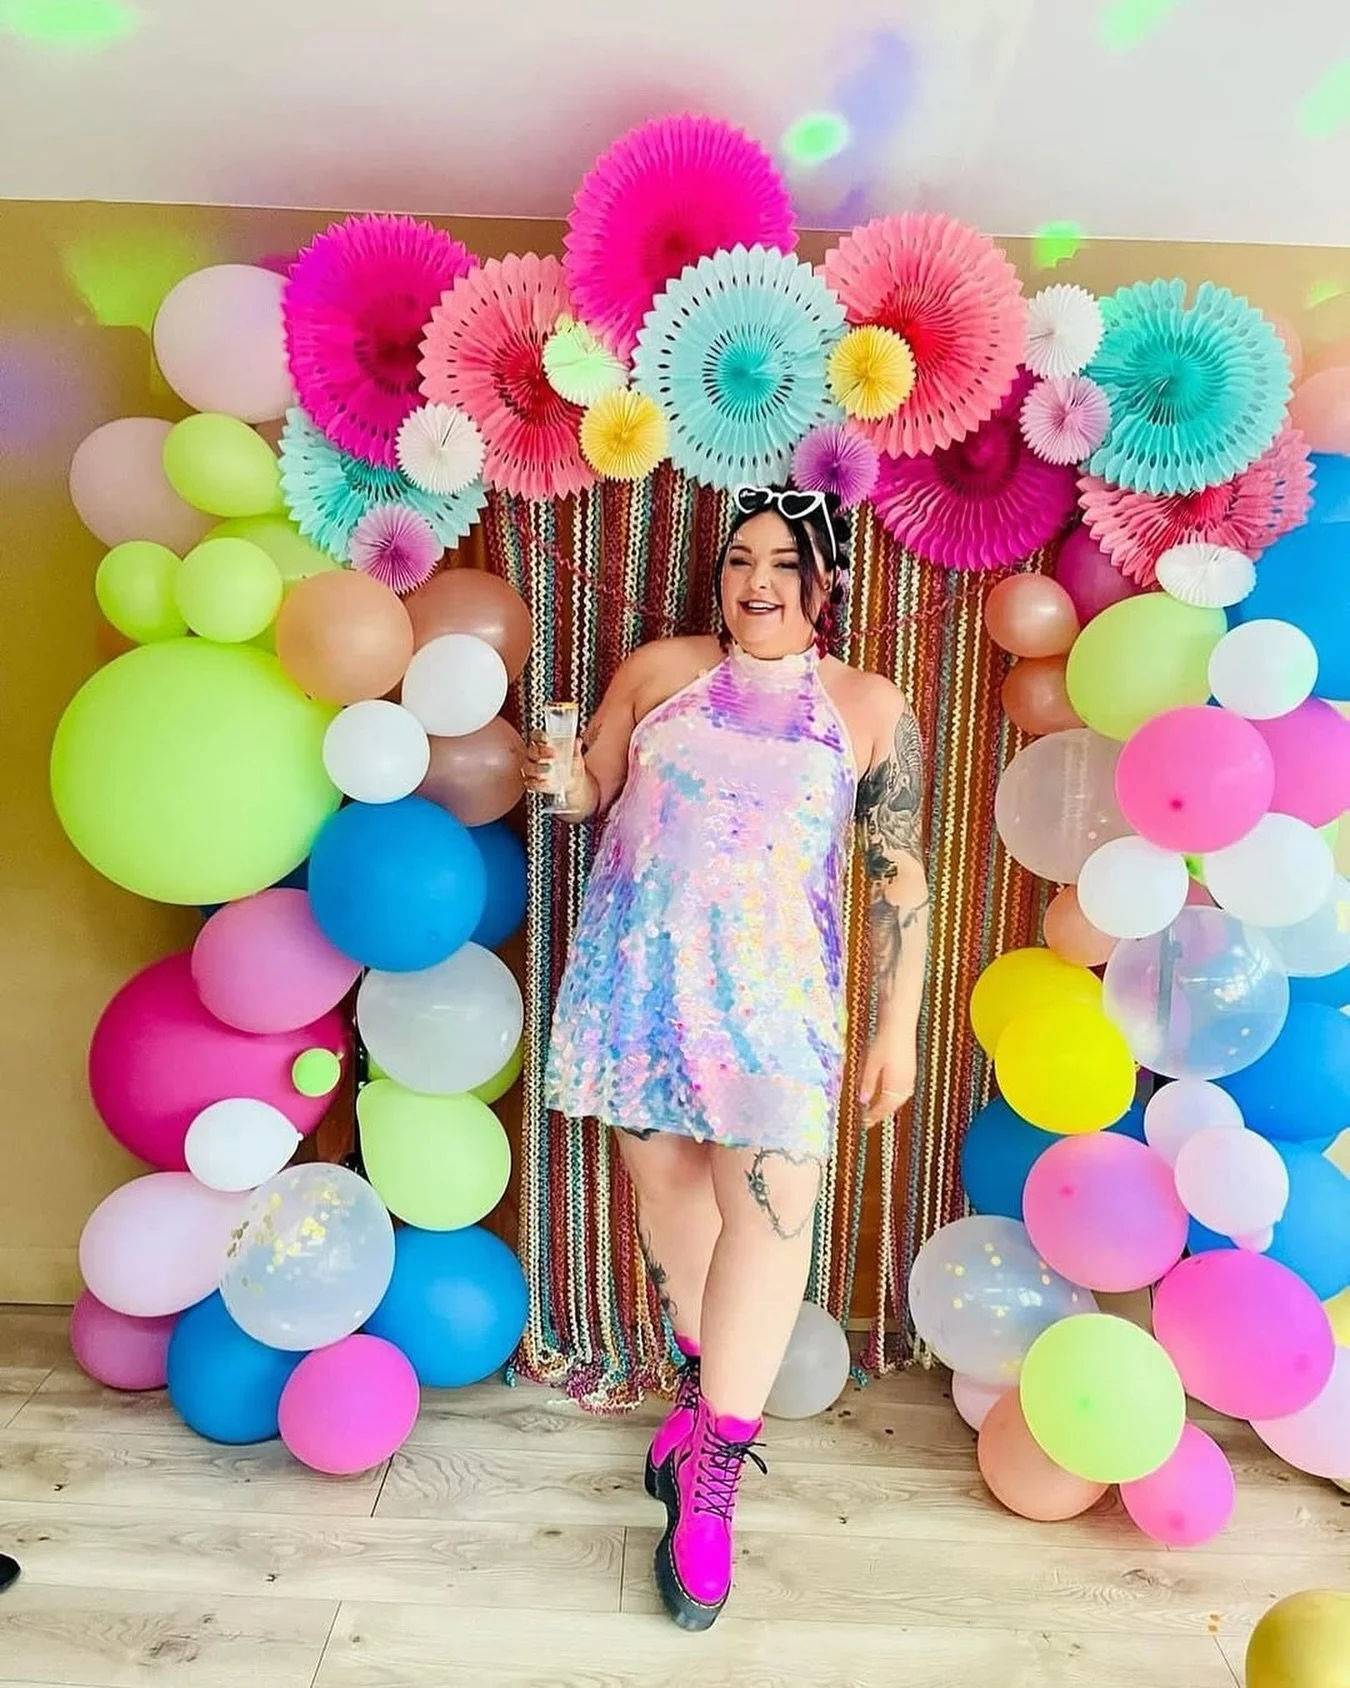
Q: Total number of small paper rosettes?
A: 9